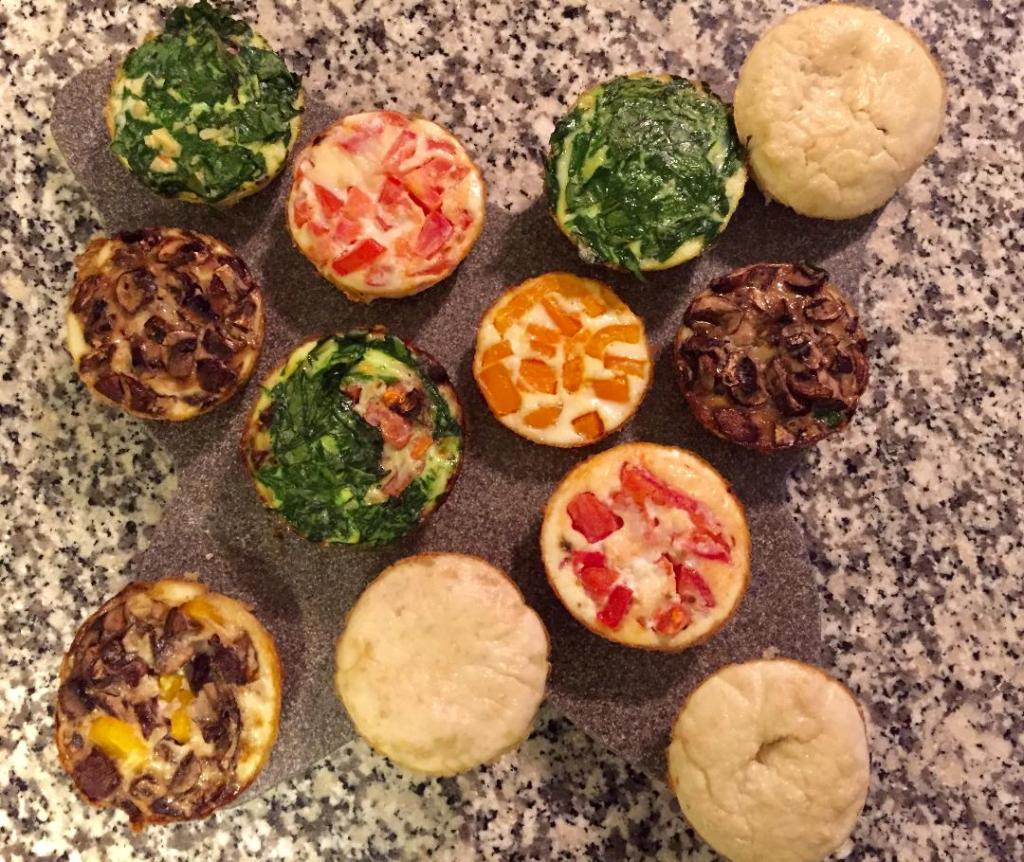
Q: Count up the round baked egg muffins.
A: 12